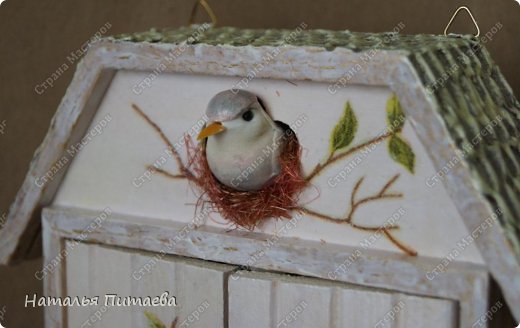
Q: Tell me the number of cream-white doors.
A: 2